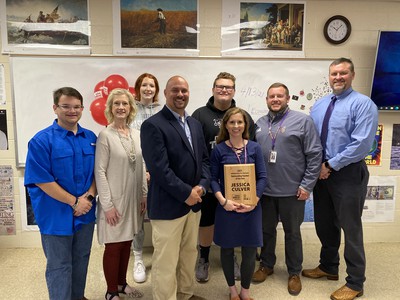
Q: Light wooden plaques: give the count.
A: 1